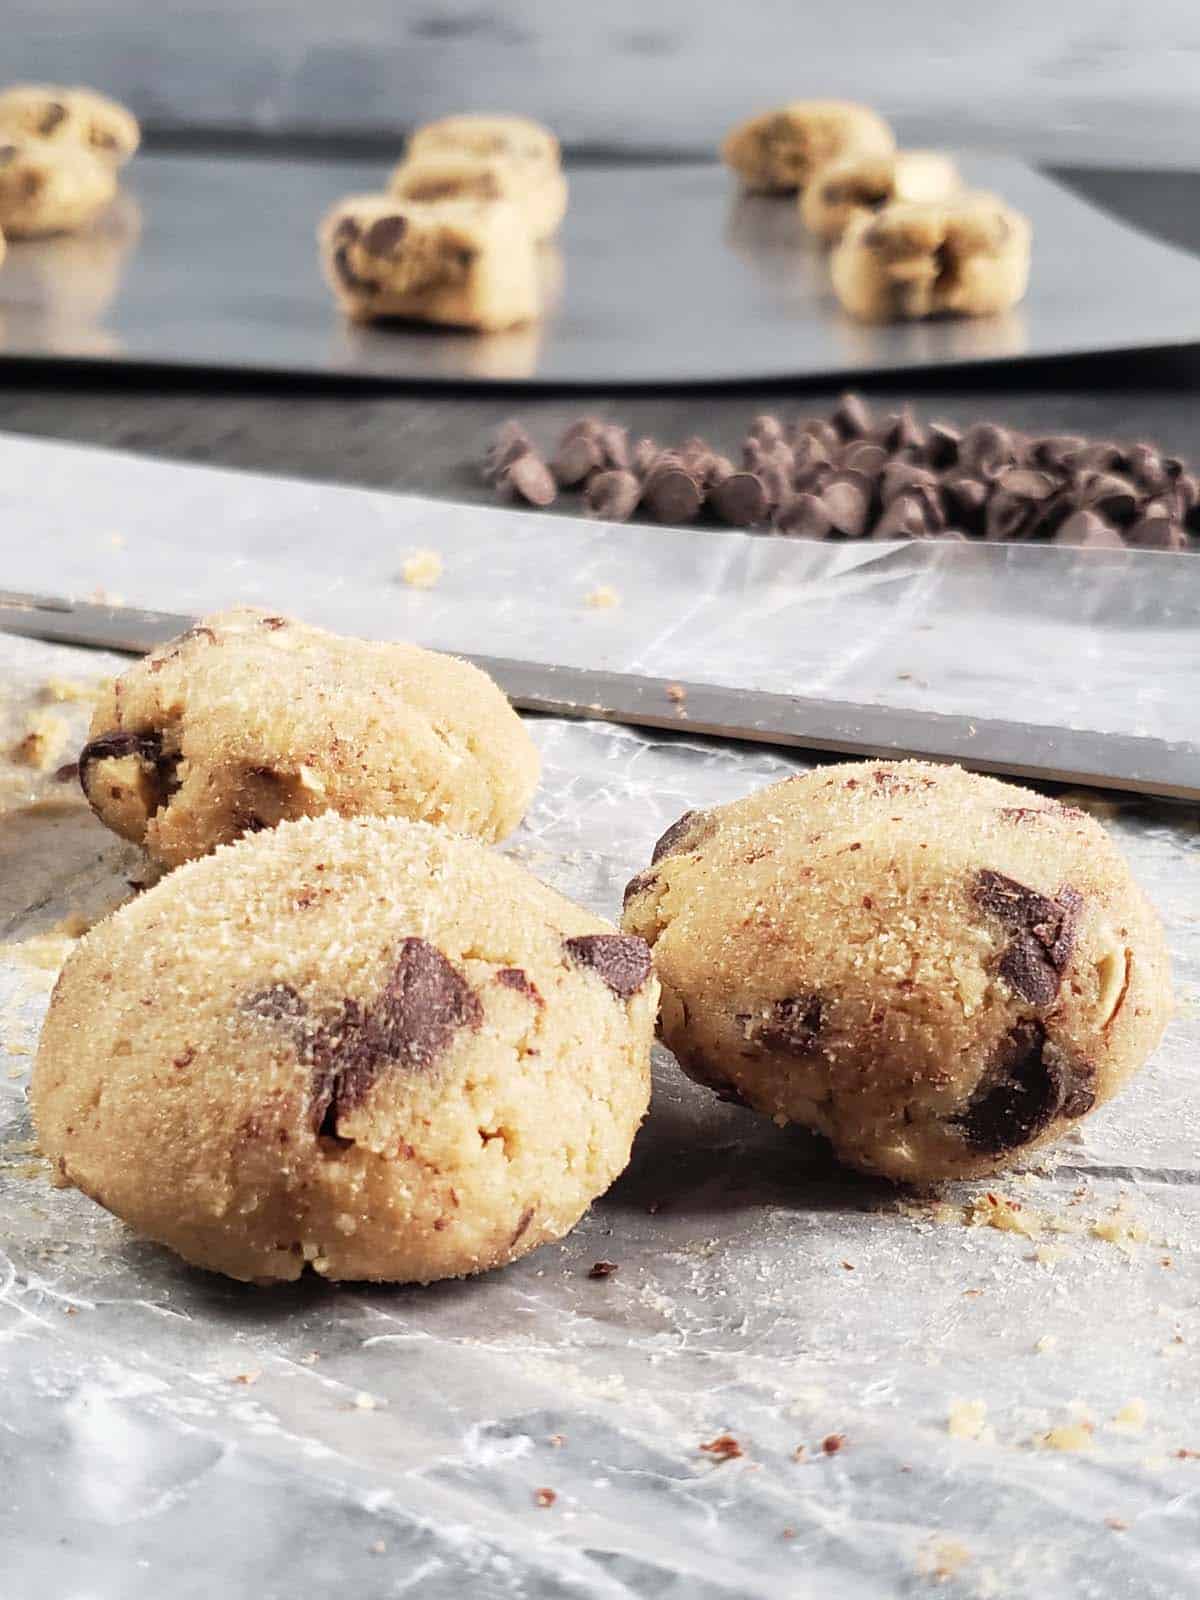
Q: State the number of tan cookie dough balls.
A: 11